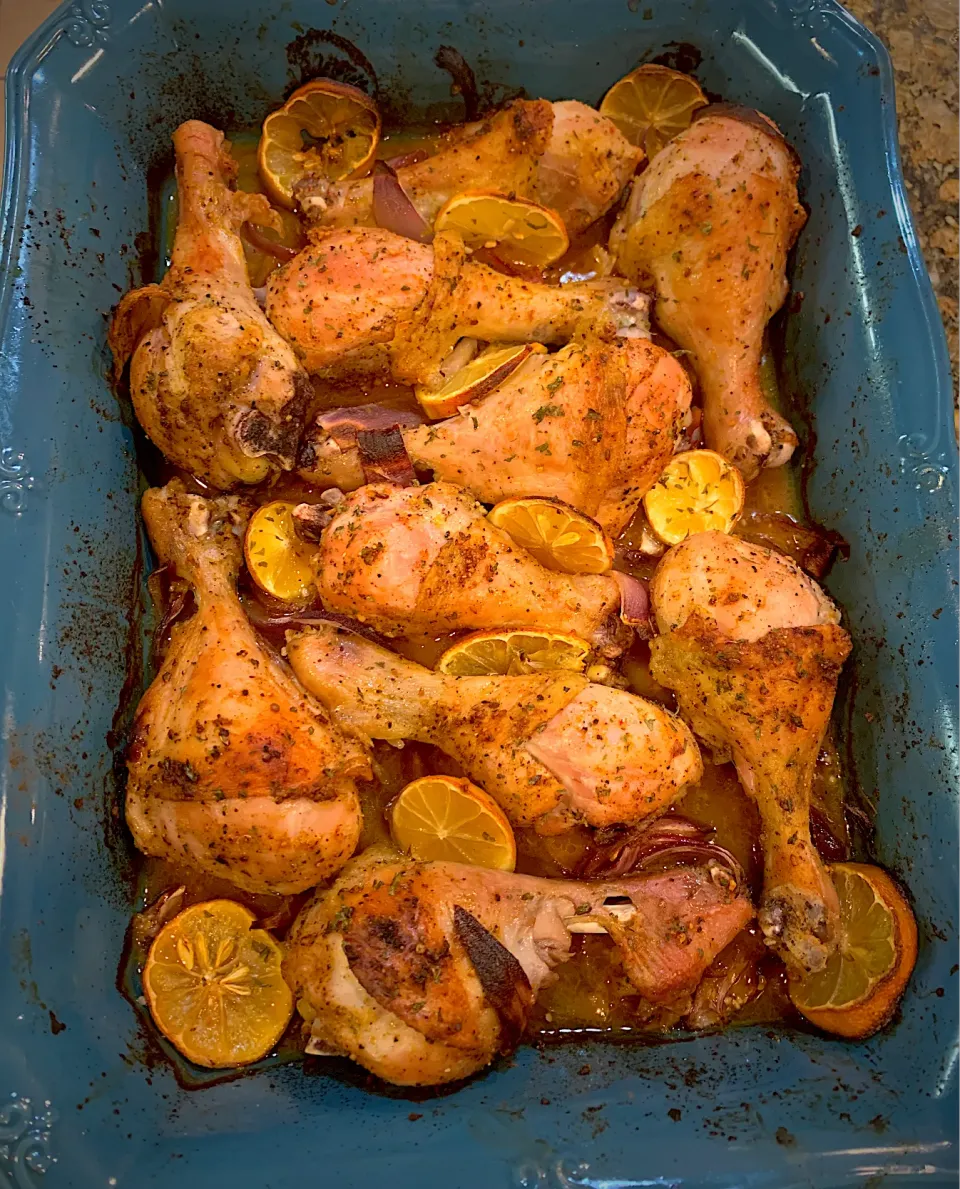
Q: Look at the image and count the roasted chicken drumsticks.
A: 10